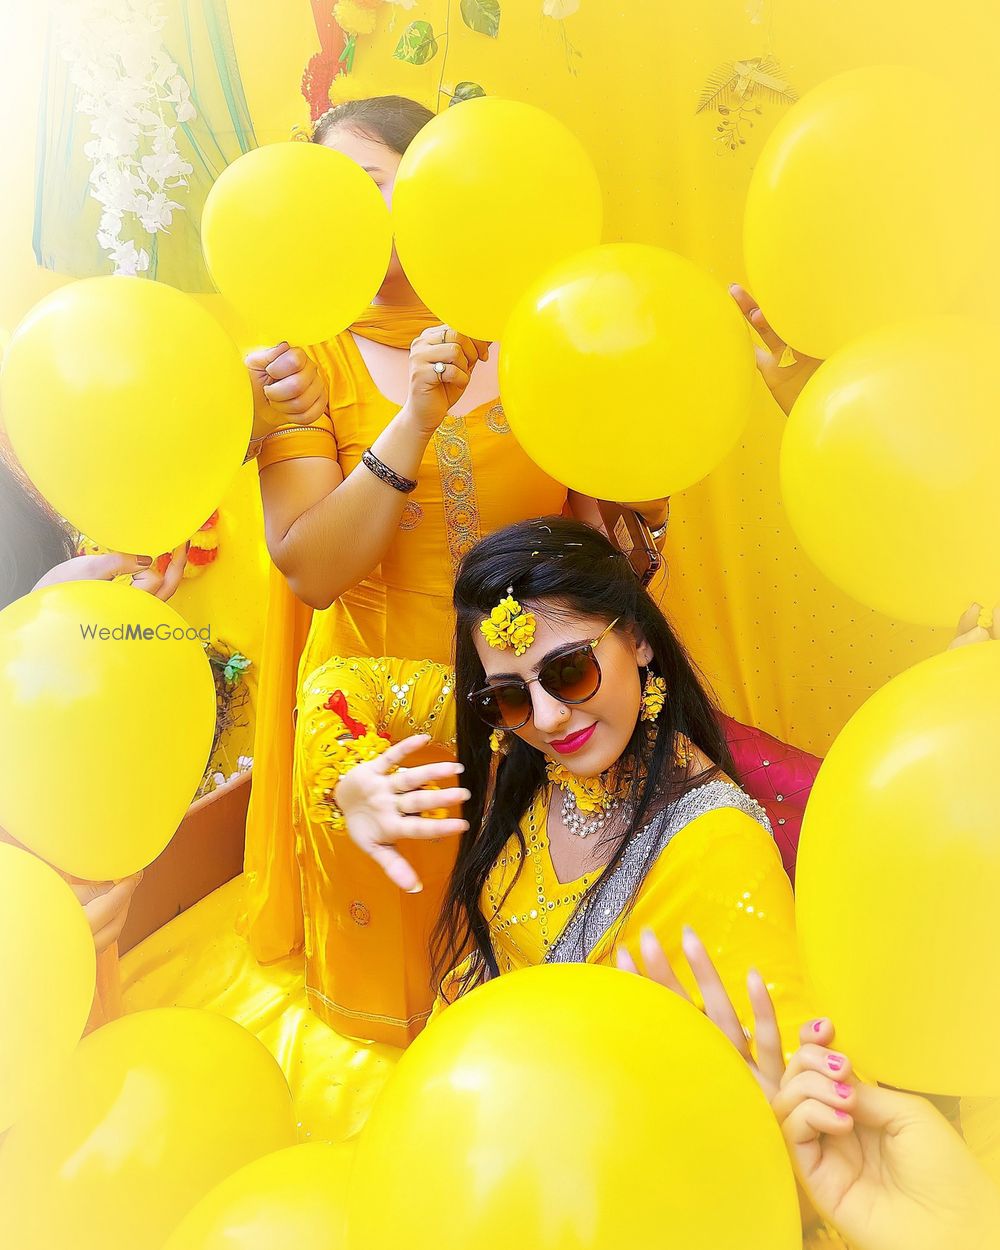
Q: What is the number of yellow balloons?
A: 12